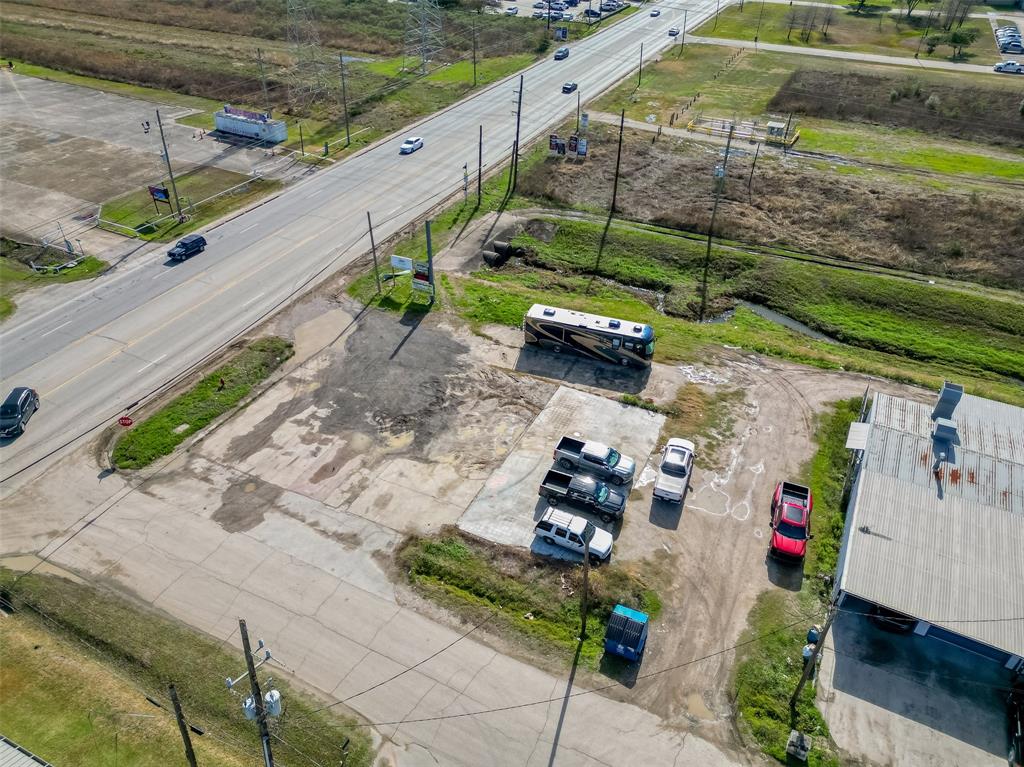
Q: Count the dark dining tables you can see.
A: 0